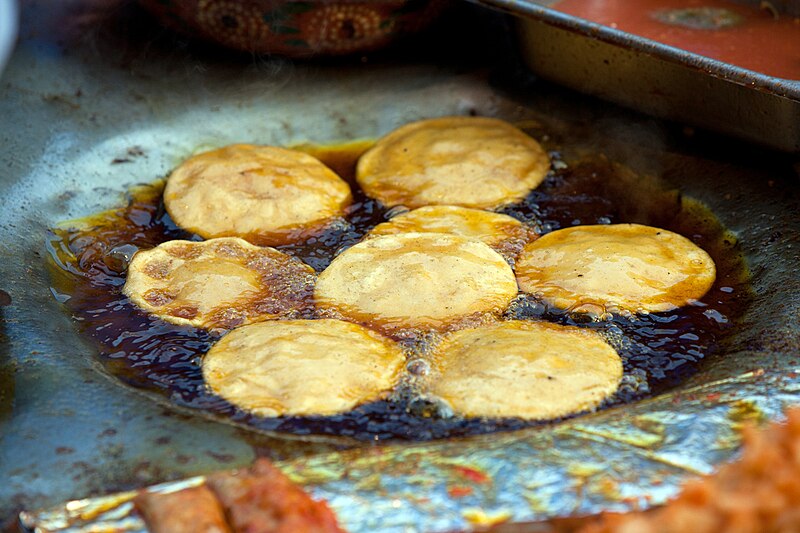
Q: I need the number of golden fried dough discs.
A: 8